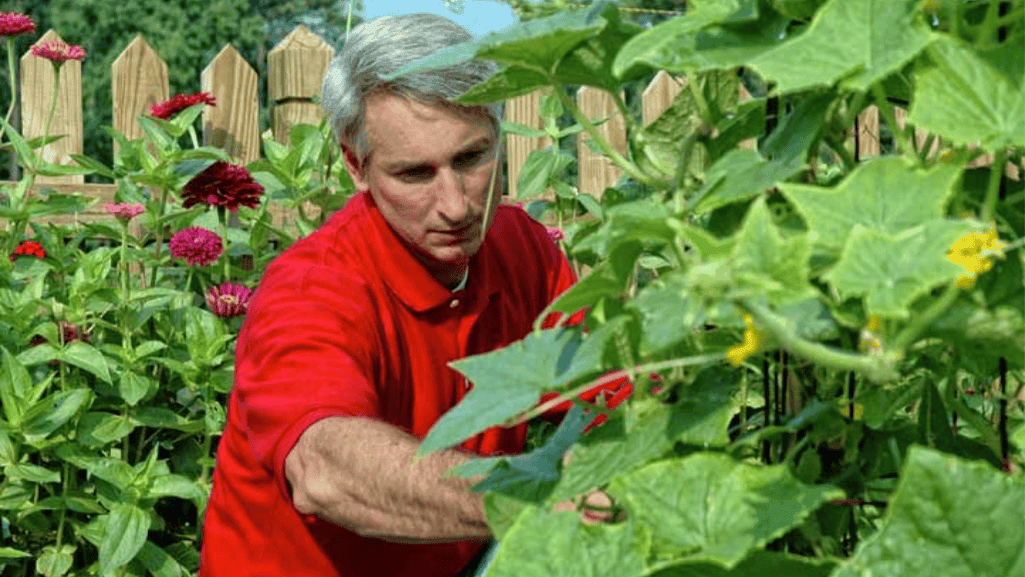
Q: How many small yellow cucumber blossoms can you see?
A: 3